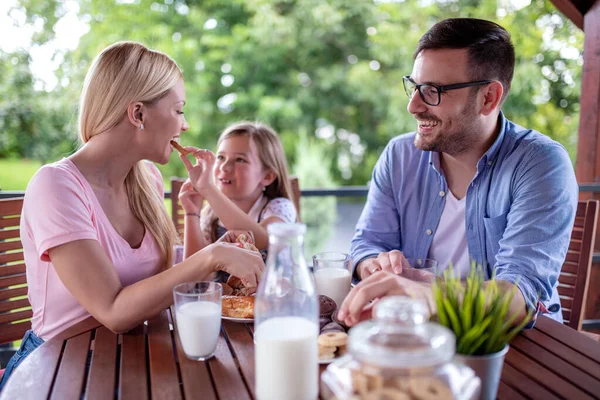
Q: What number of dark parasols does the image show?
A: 0